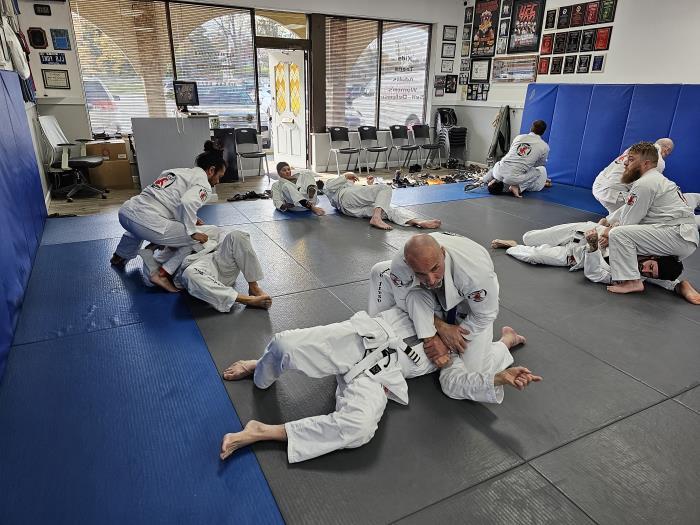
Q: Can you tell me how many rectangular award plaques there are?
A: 15